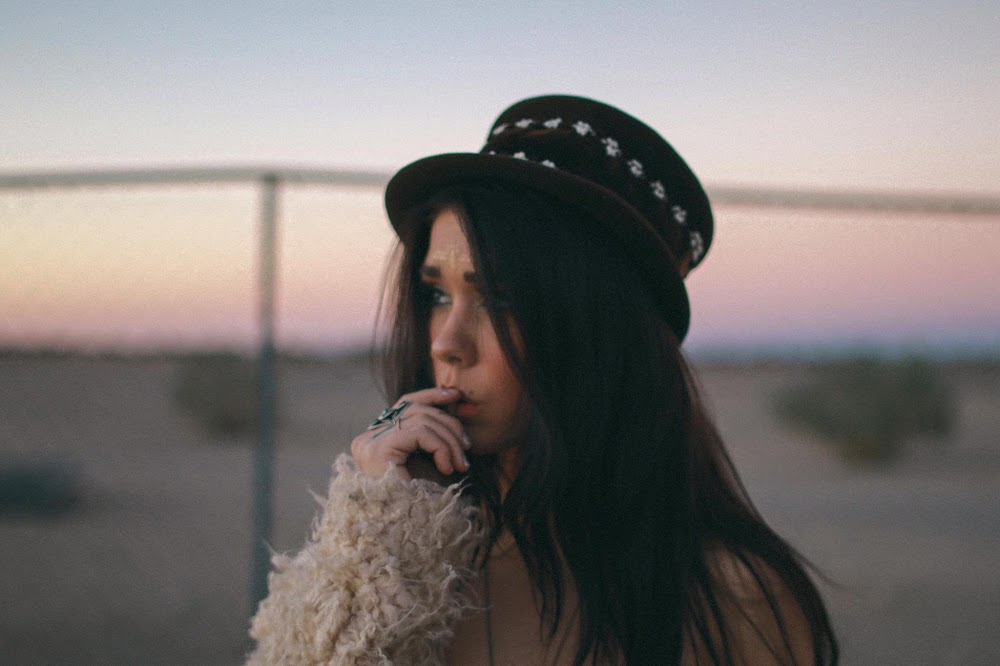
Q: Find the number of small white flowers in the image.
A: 12